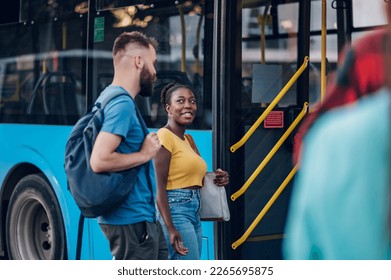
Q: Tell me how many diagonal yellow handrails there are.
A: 3